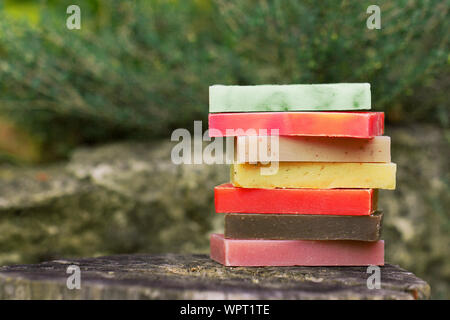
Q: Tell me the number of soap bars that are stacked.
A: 7